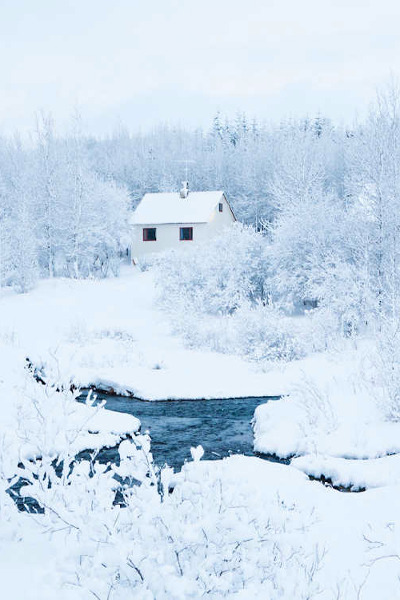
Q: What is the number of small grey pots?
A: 0